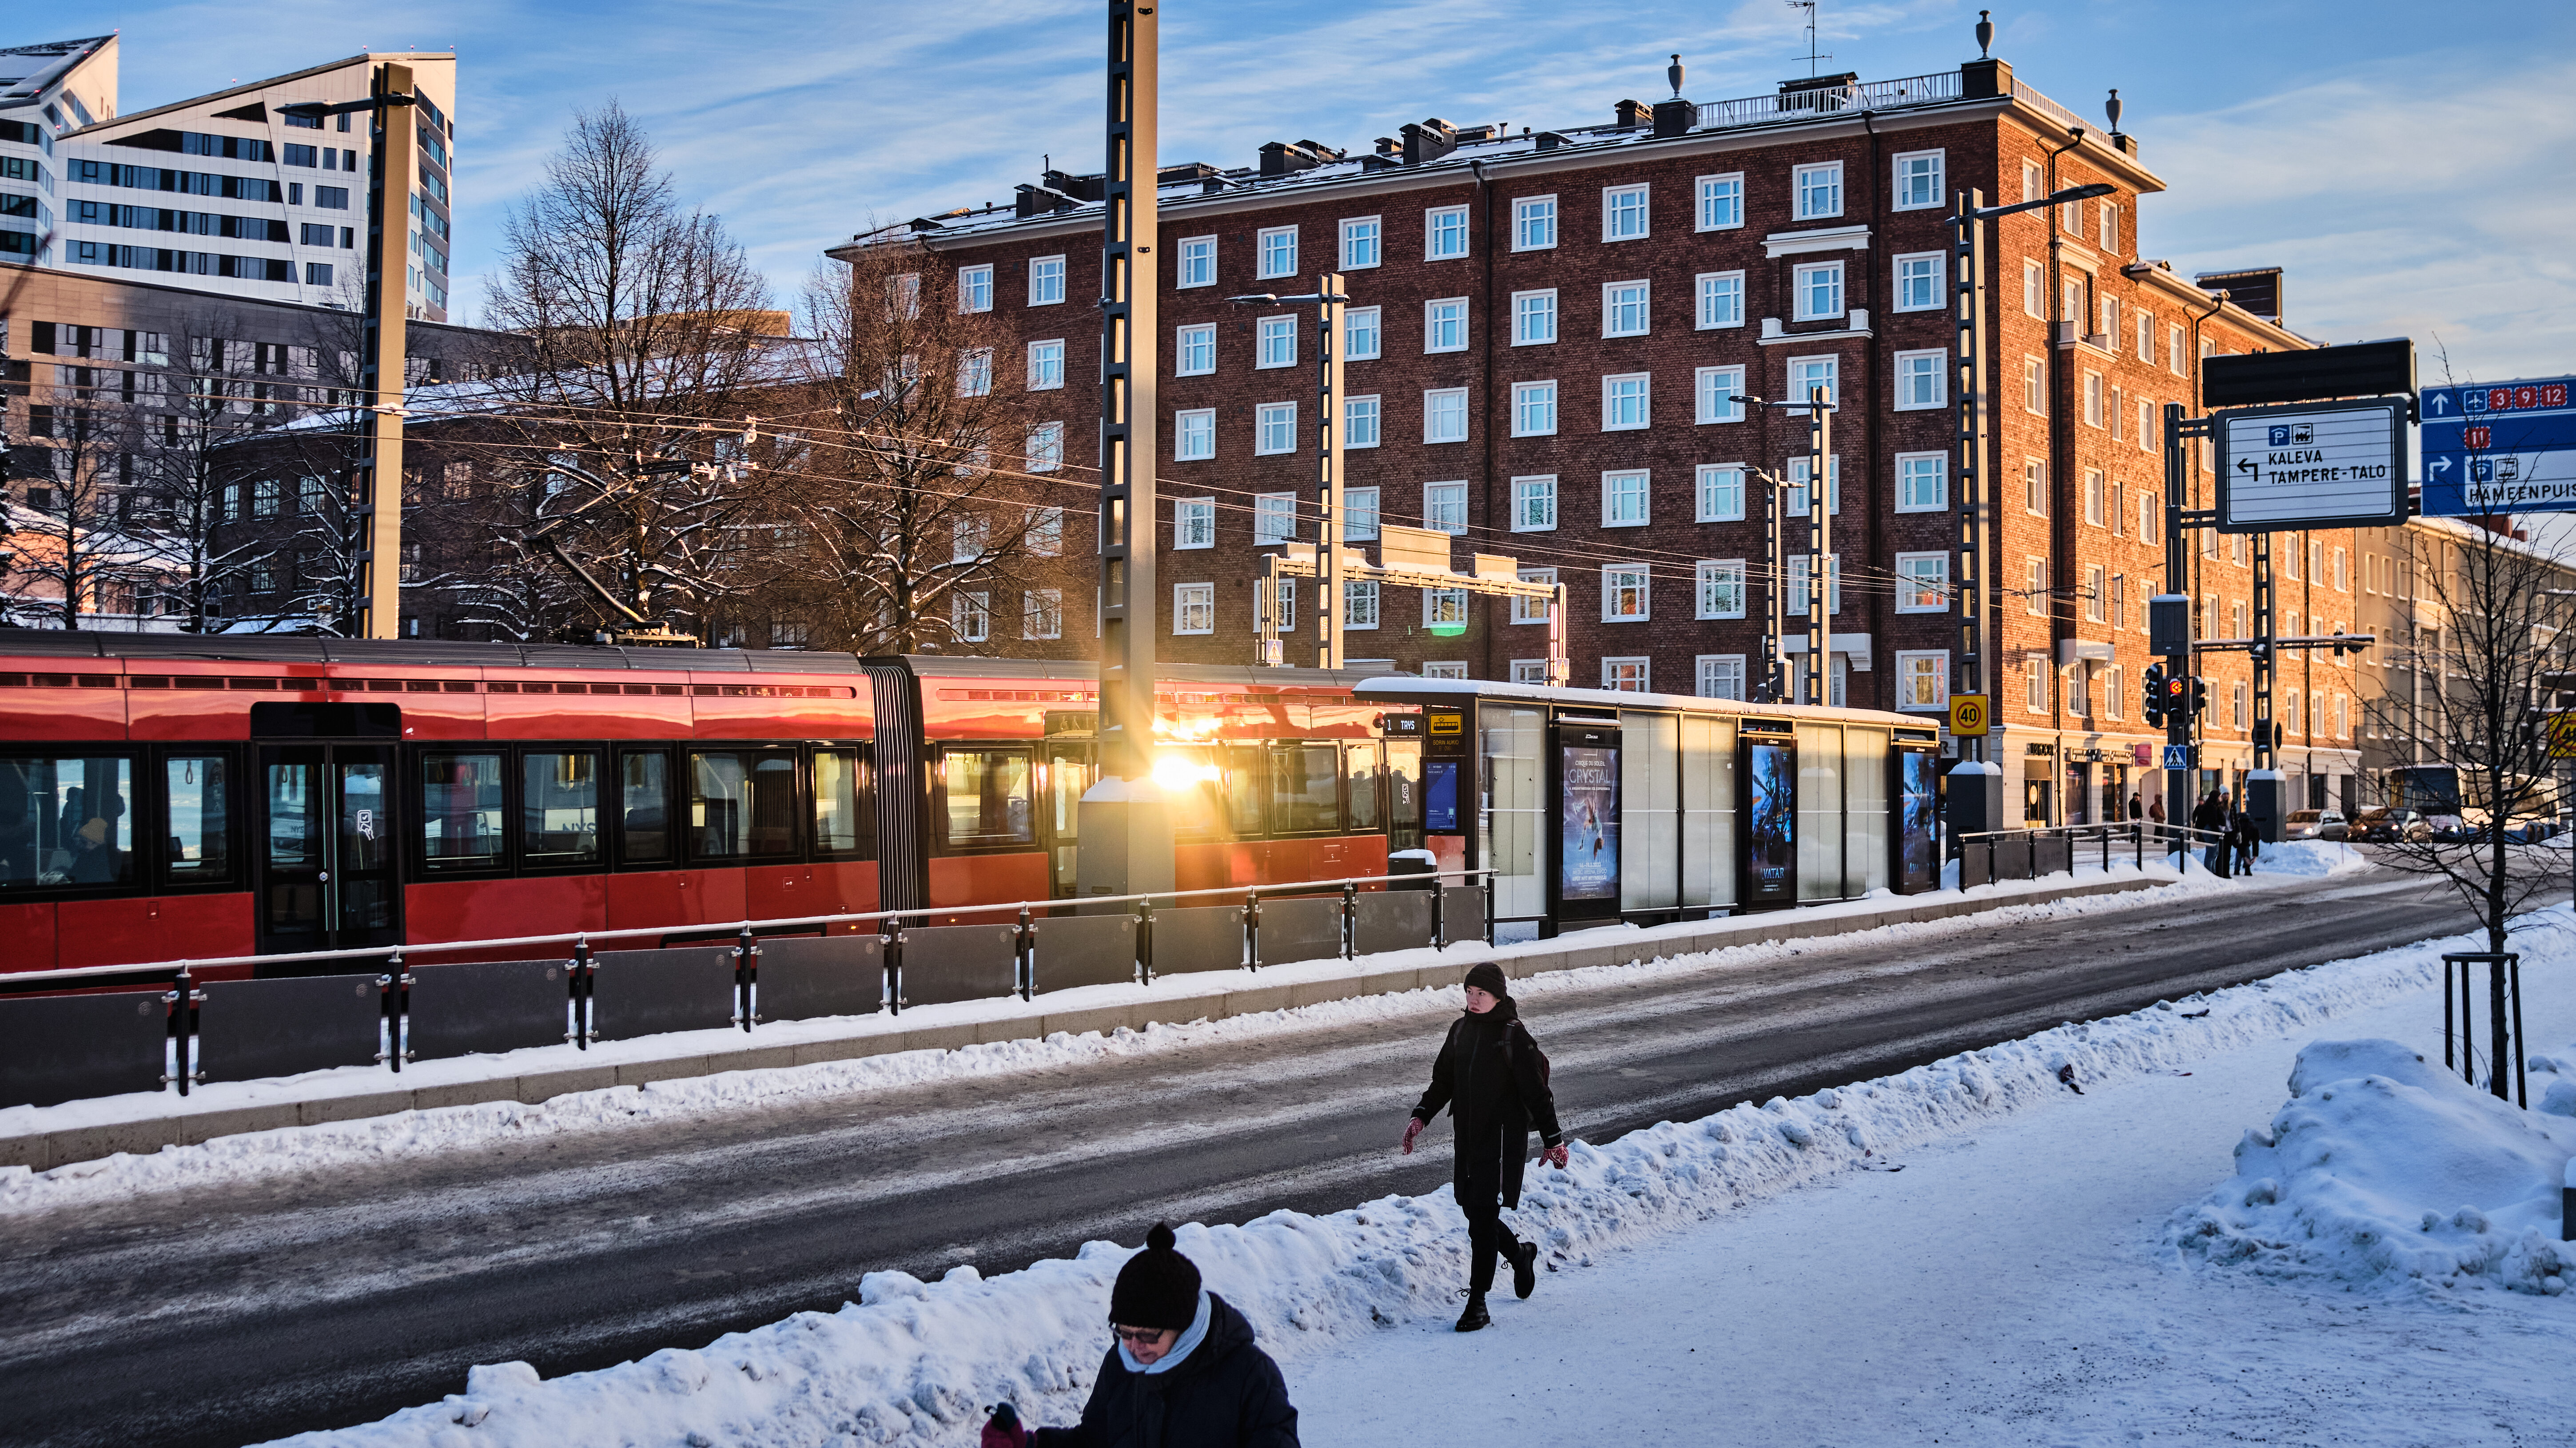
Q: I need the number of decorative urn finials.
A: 3